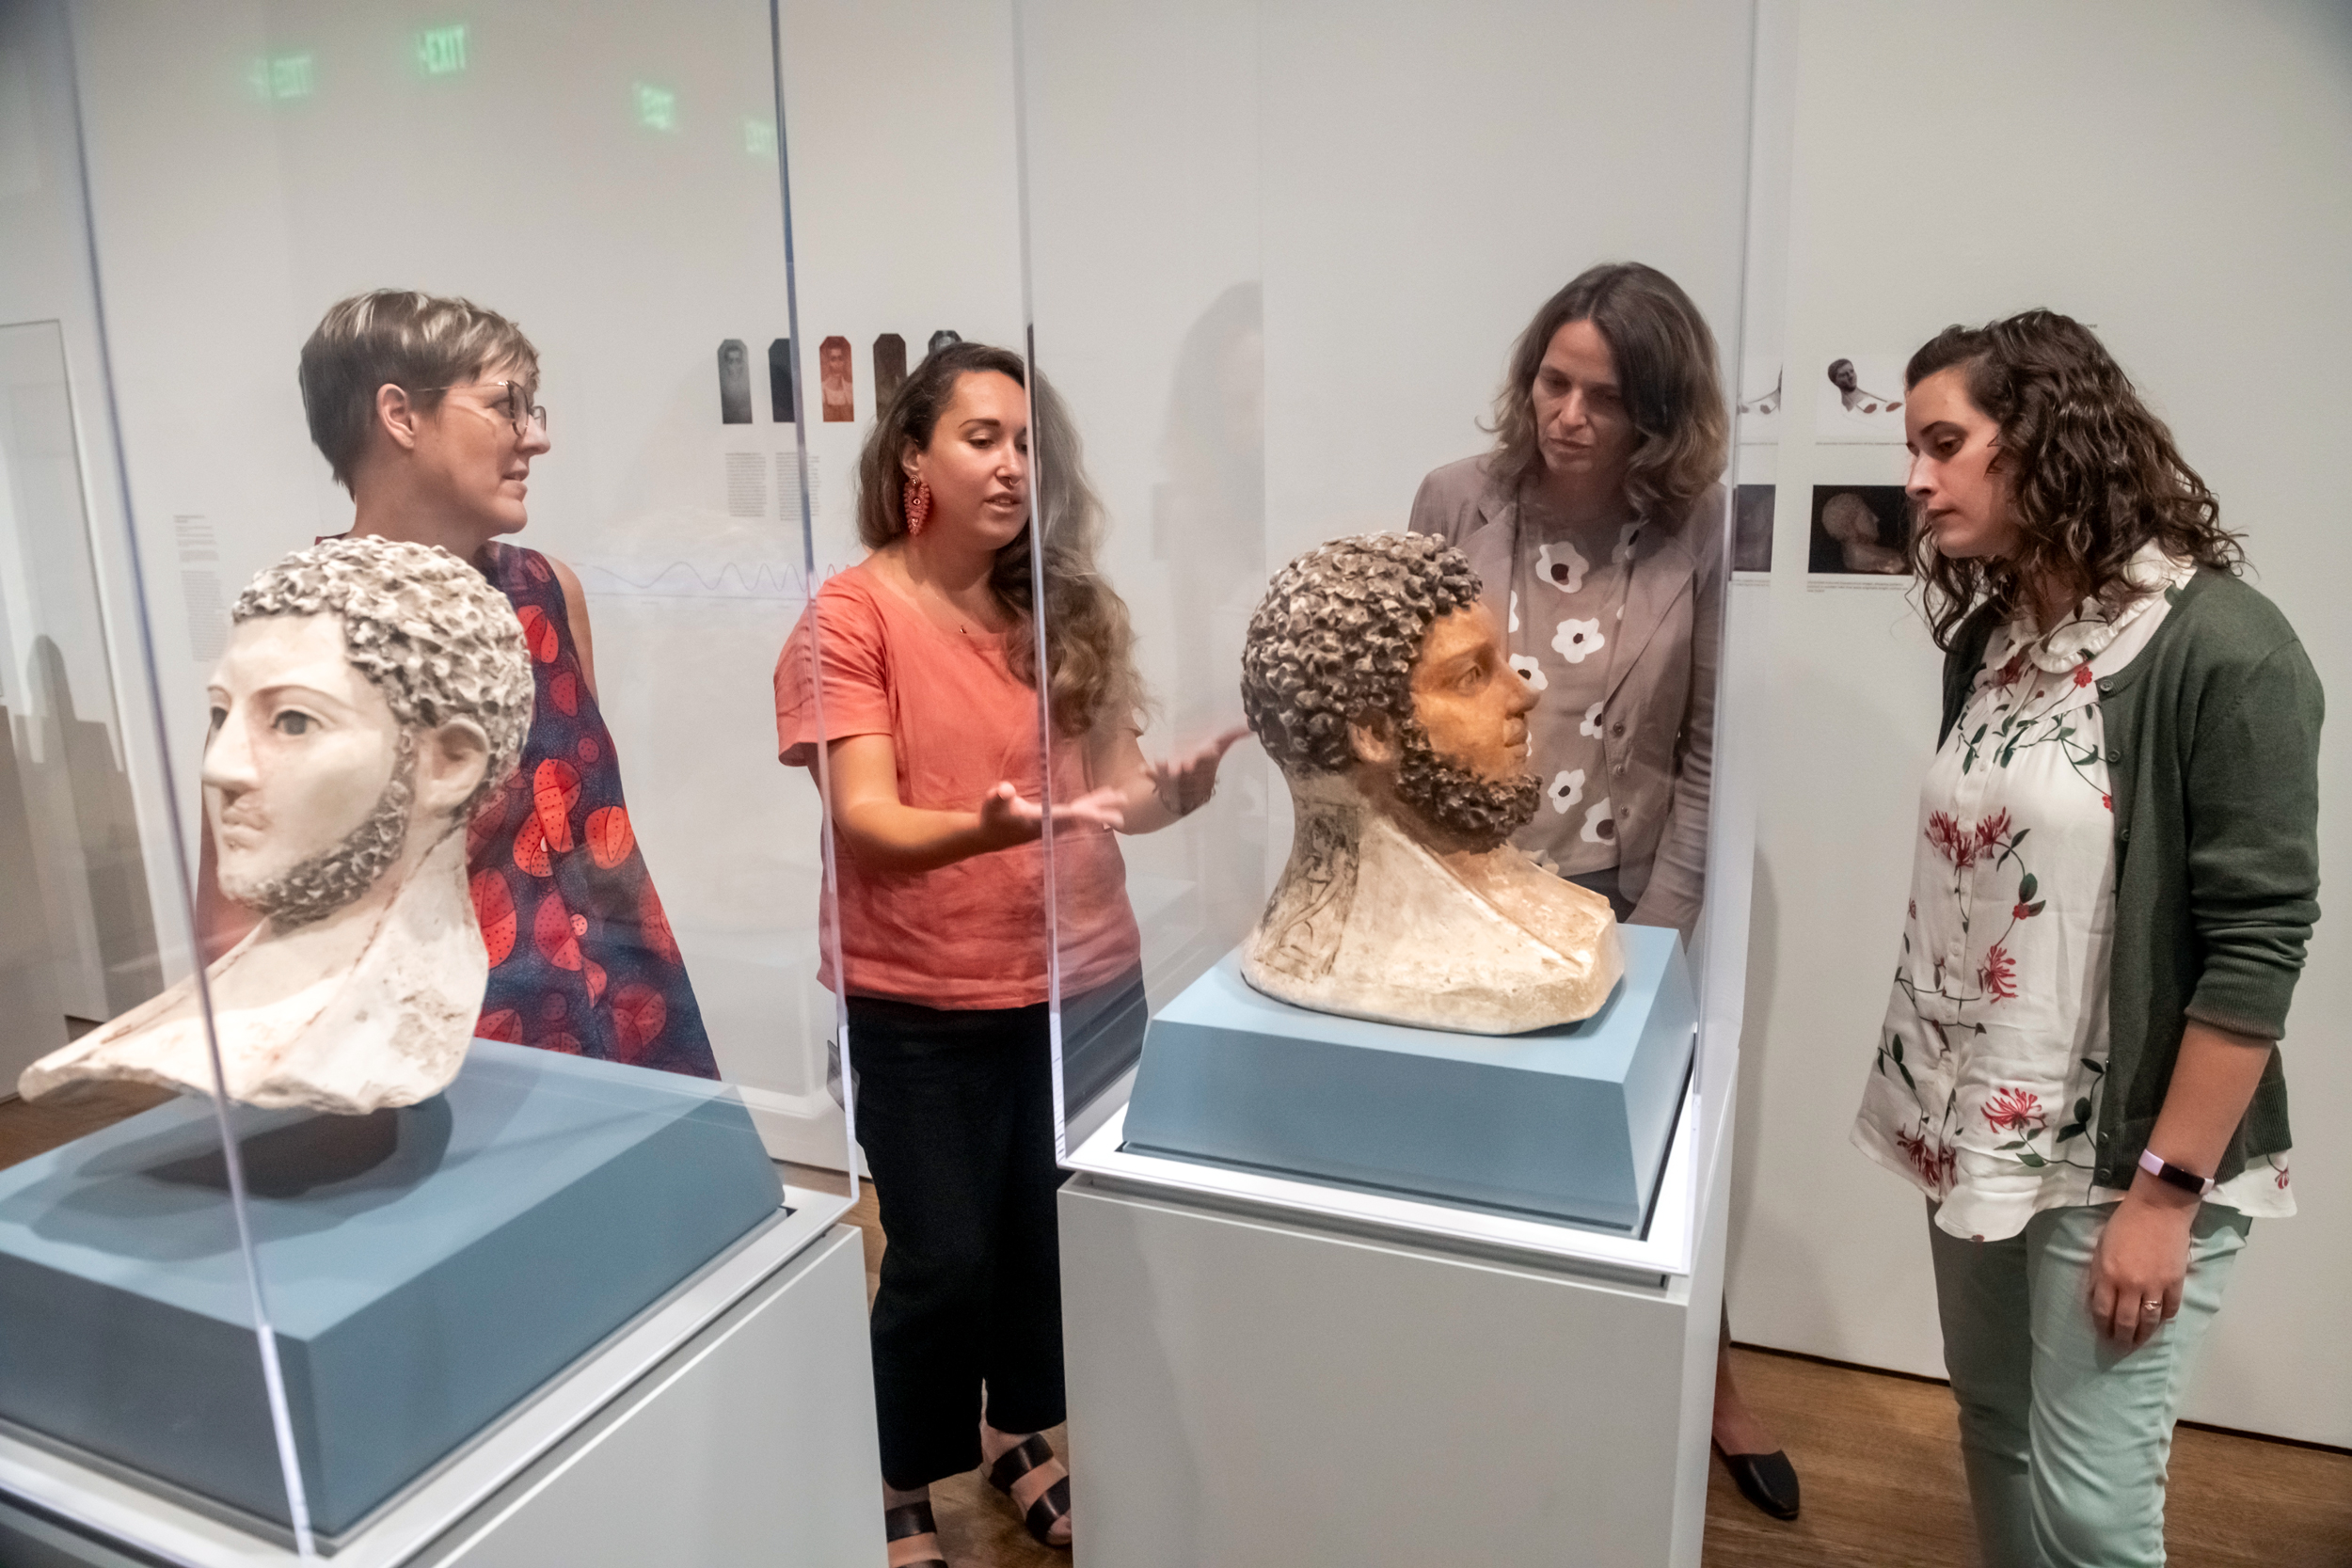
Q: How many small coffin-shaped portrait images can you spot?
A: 5